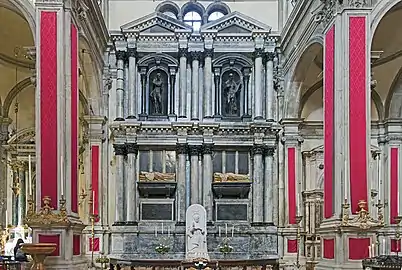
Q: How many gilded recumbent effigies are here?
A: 2